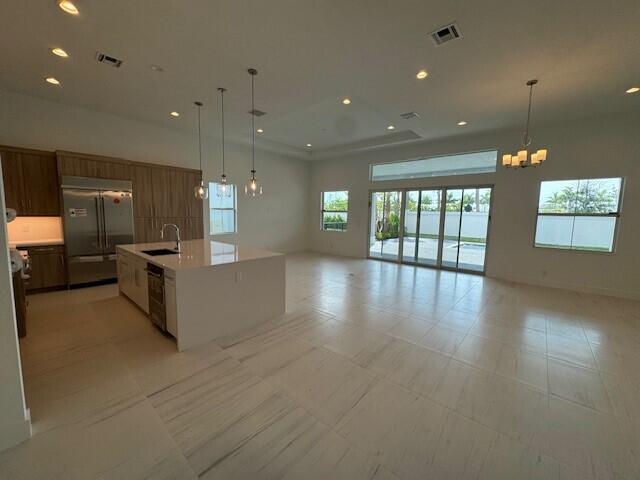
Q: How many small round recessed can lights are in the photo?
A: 11